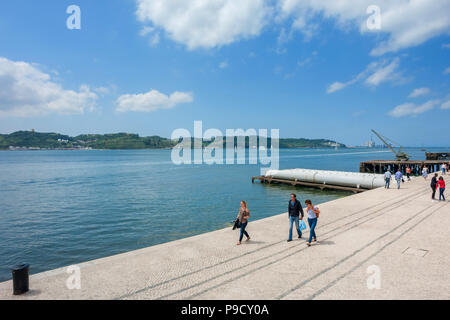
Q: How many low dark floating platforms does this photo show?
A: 1